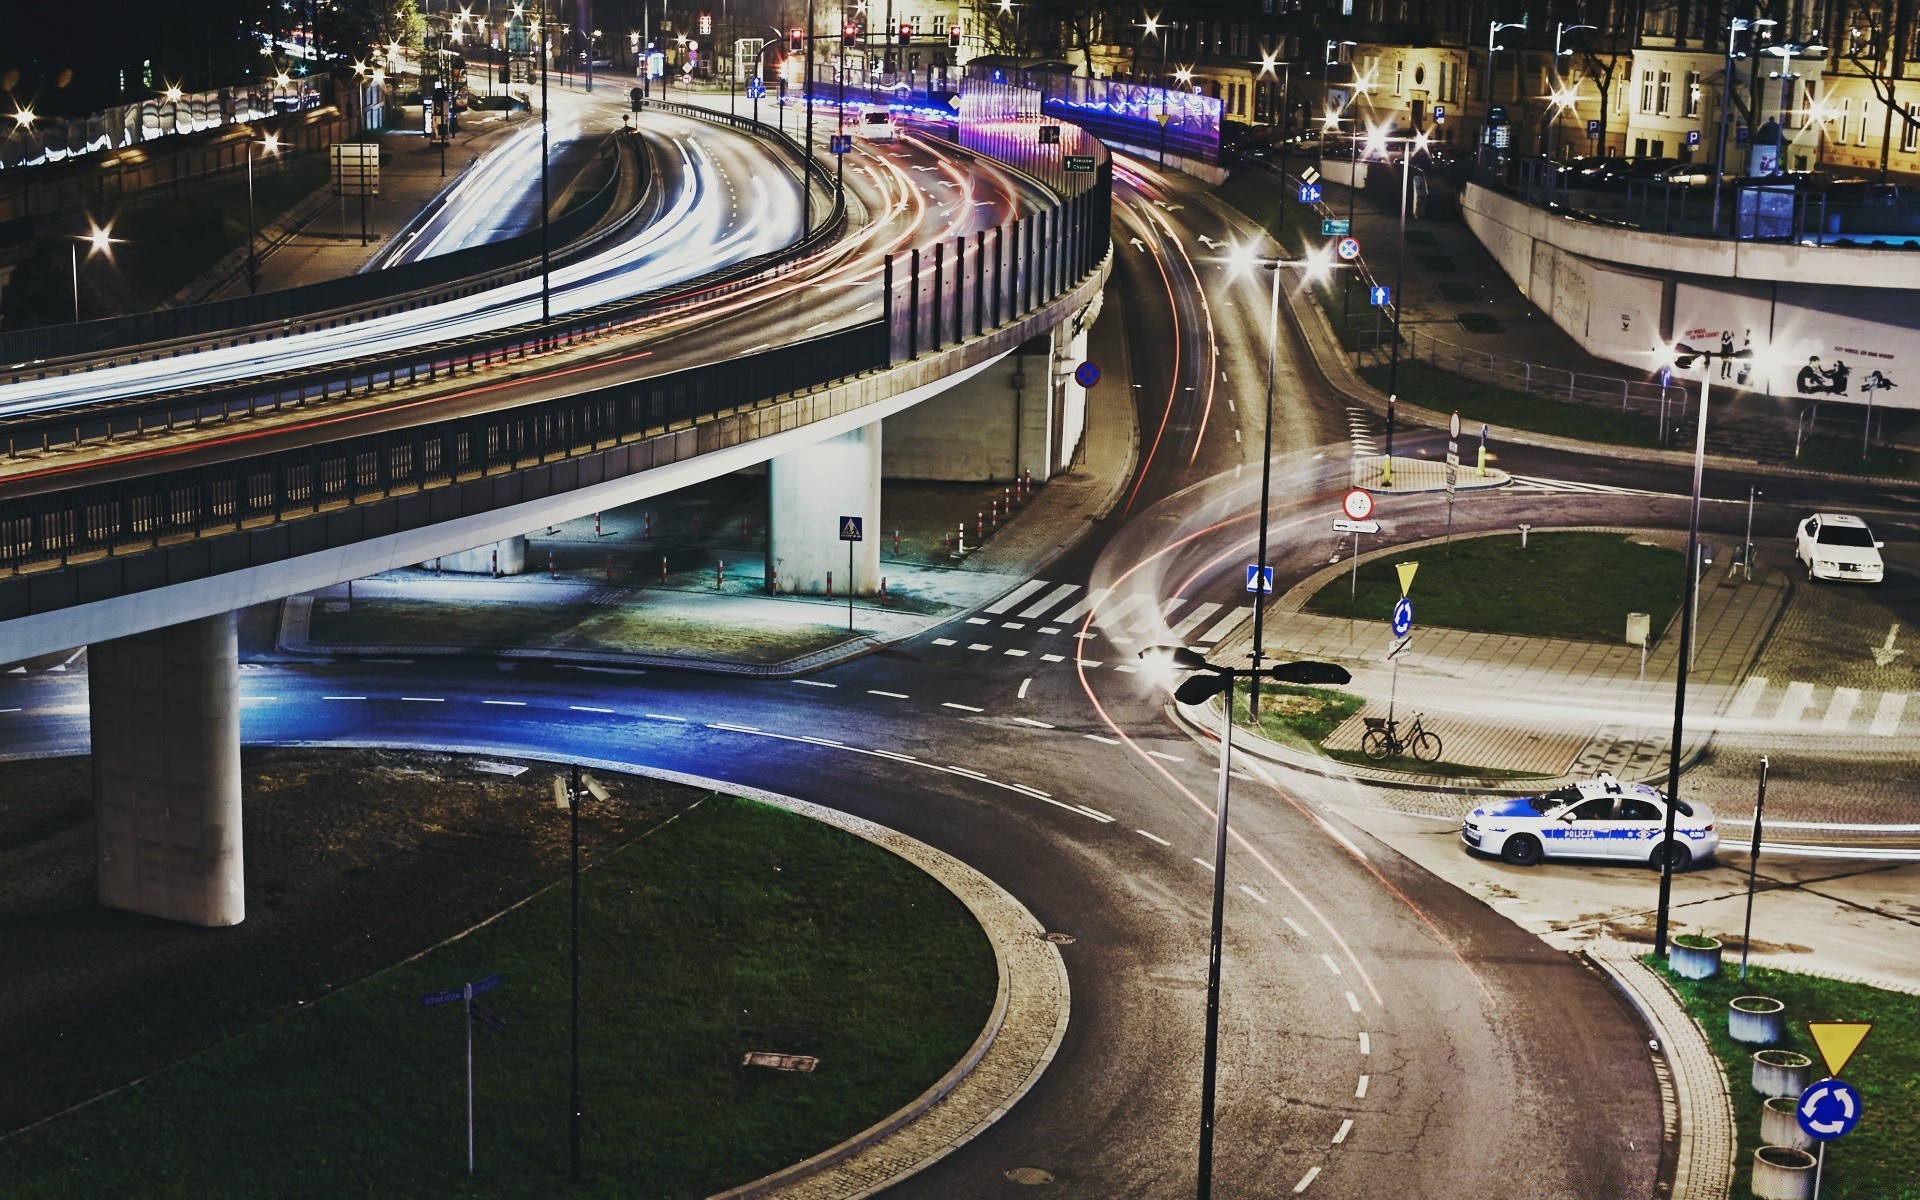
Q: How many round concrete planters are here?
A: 5